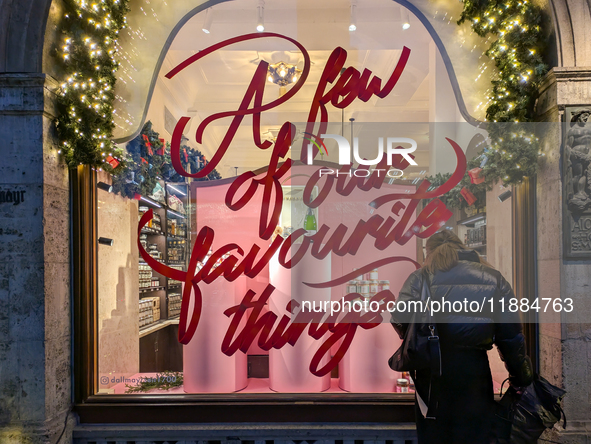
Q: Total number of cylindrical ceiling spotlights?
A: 4